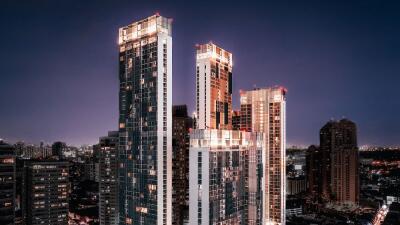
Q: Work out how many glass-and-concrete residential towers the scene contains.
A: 4